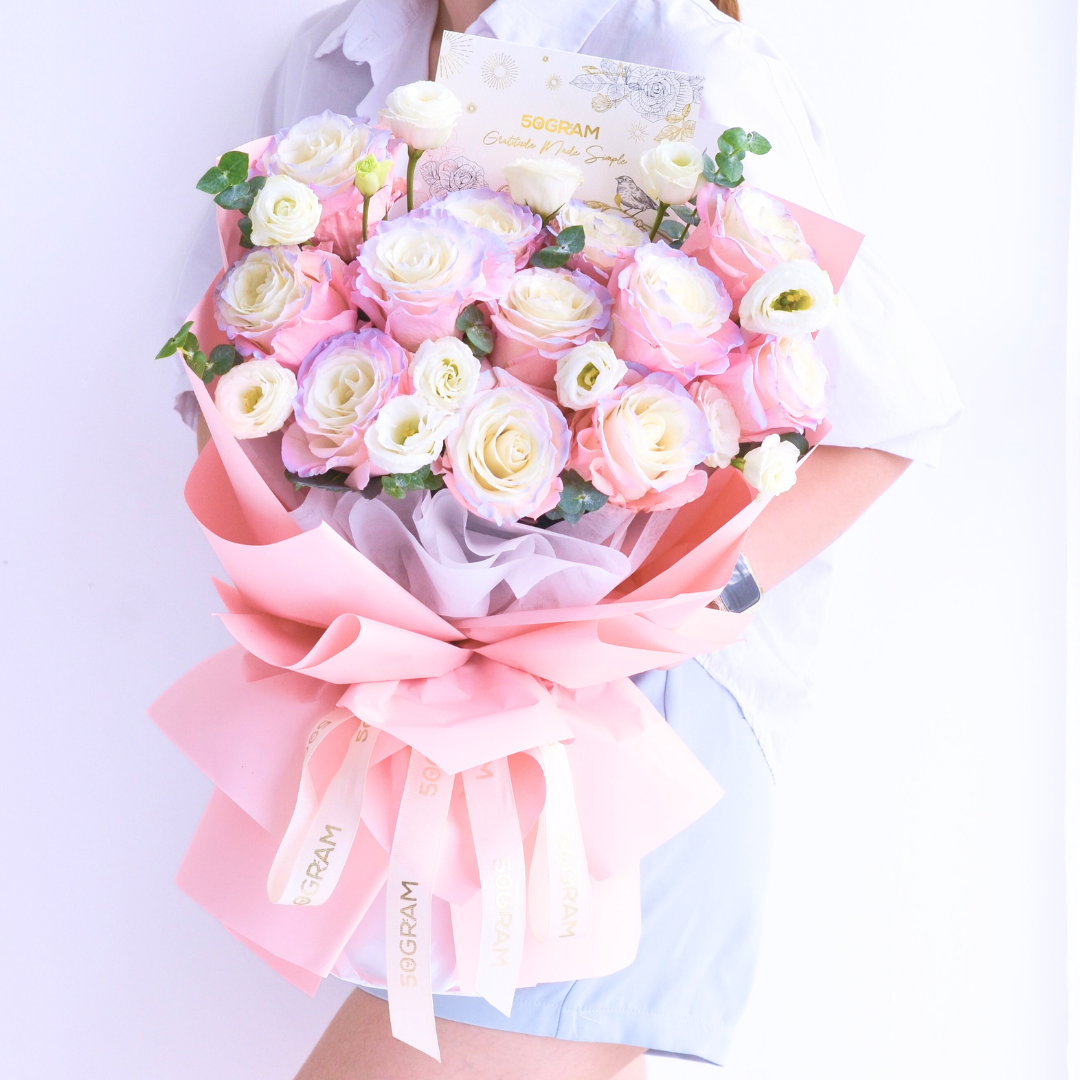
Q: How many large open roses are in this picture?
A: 12